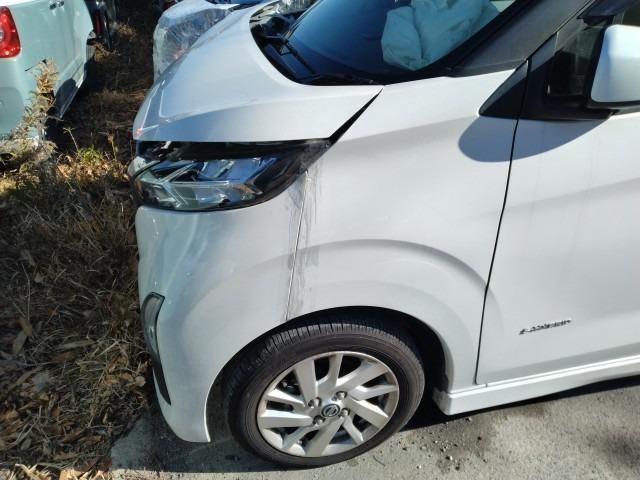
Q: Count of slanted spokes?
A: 10